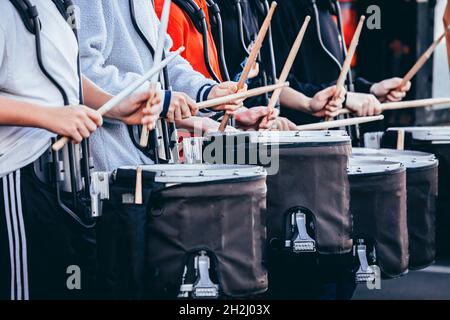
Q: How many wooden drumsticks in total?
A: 11